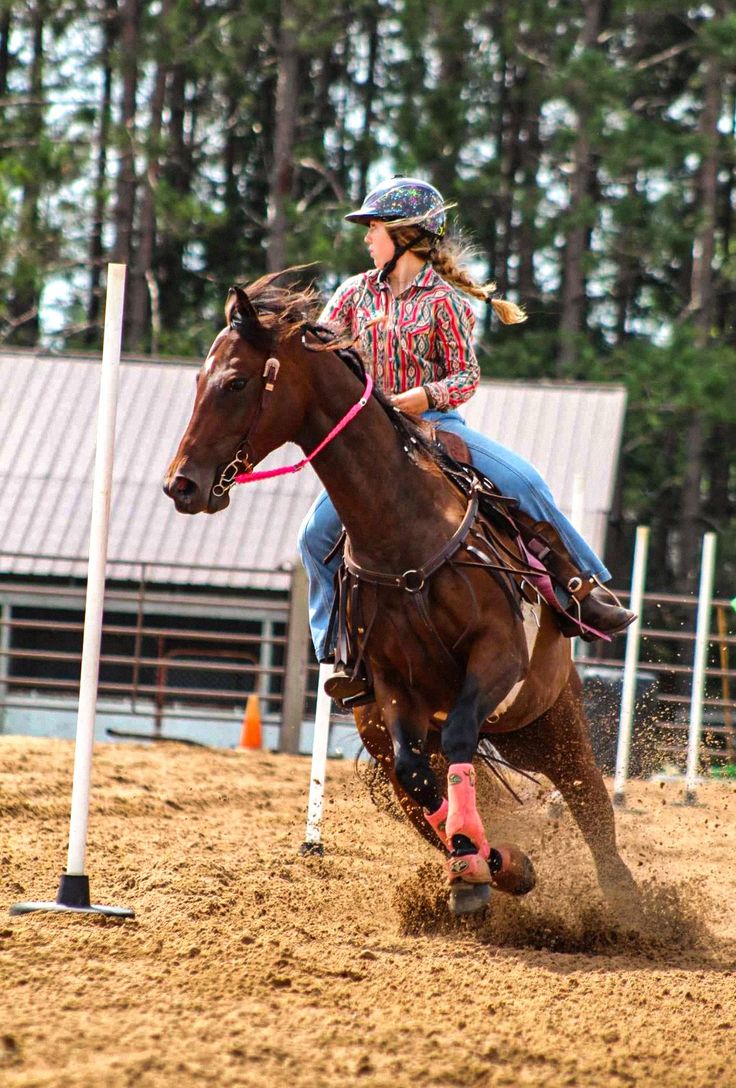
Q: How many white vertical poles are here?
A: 5